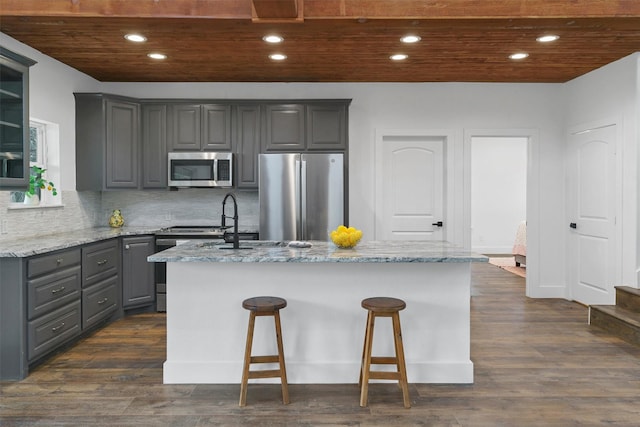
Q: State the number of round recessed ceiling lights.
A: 8